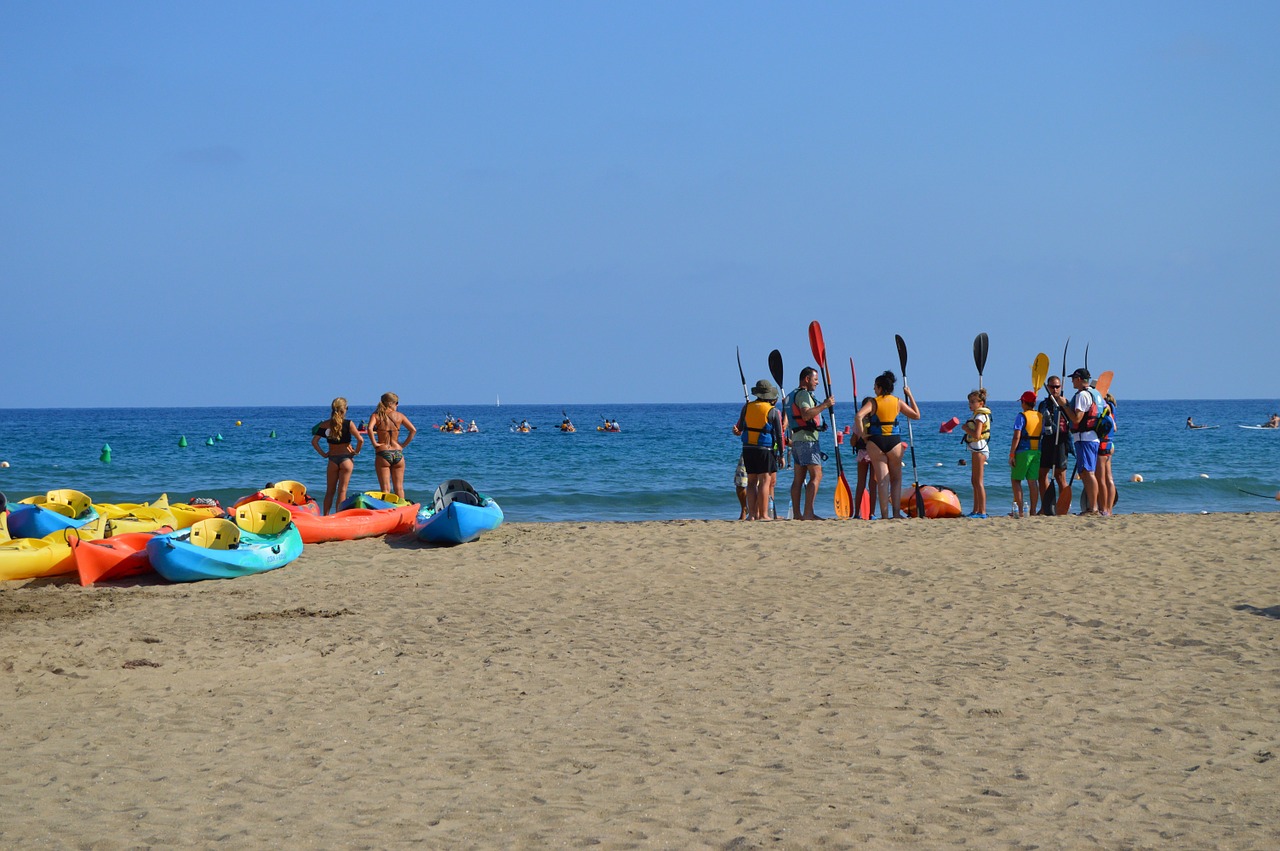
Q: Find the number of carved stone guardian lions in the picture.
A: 0